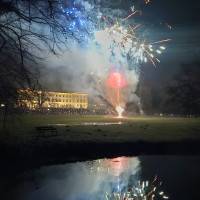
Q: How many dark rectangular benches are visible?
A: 1